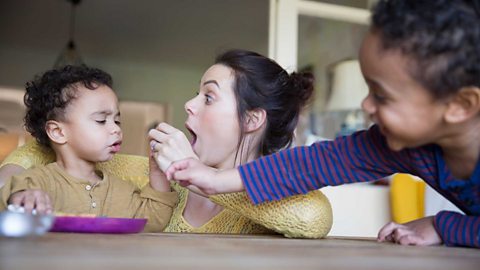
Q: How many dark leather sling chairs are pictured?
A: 0